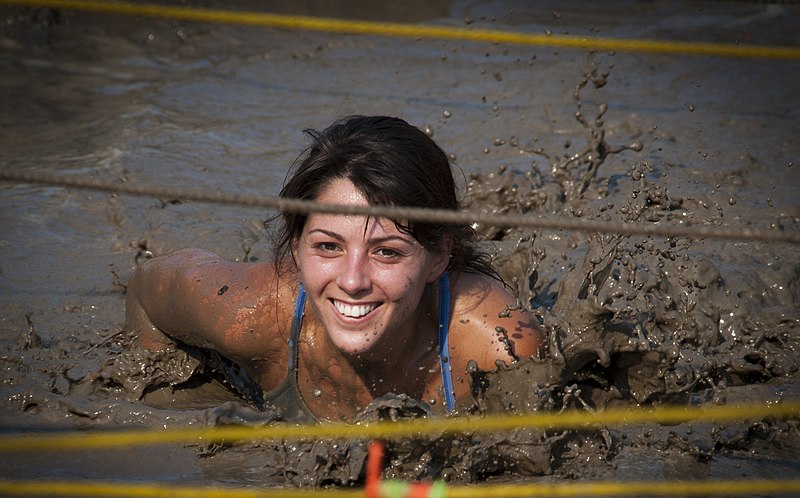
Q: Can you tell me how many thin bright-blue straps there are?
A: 2